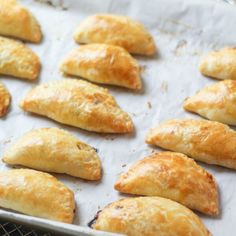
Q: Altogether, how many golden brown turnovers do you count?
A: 13